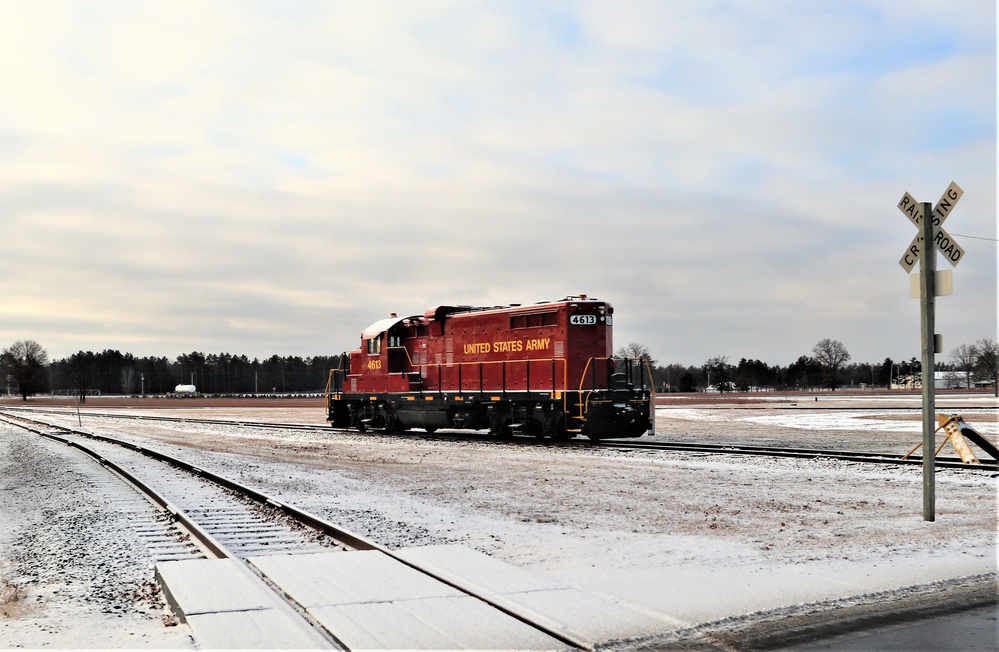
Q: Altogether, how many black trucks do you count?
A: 0